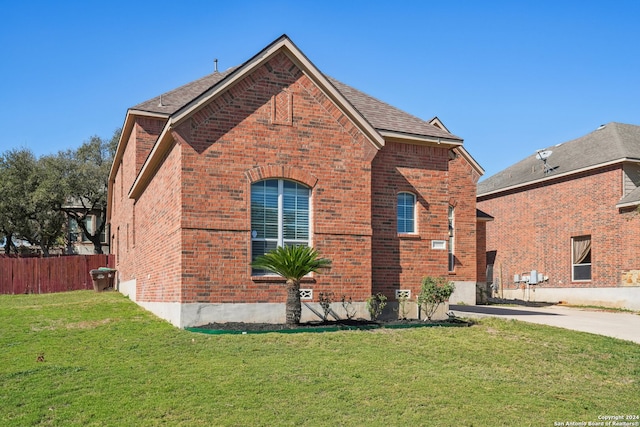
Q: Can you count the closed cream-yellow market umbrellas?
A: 0